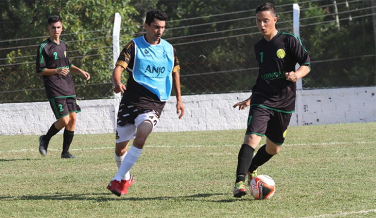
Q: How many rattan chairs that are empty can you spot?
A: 0